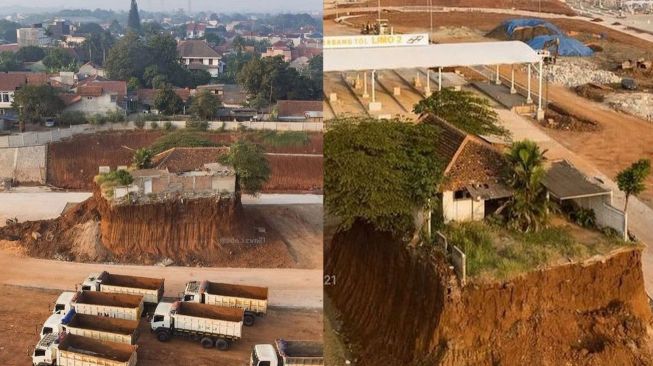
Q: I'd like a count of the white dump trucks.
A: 7